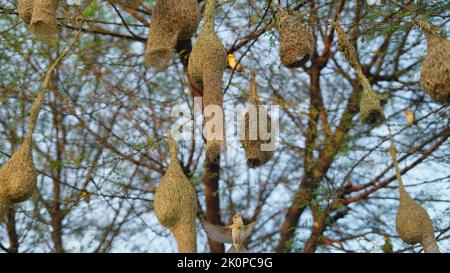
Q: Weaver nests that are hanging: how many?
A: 10